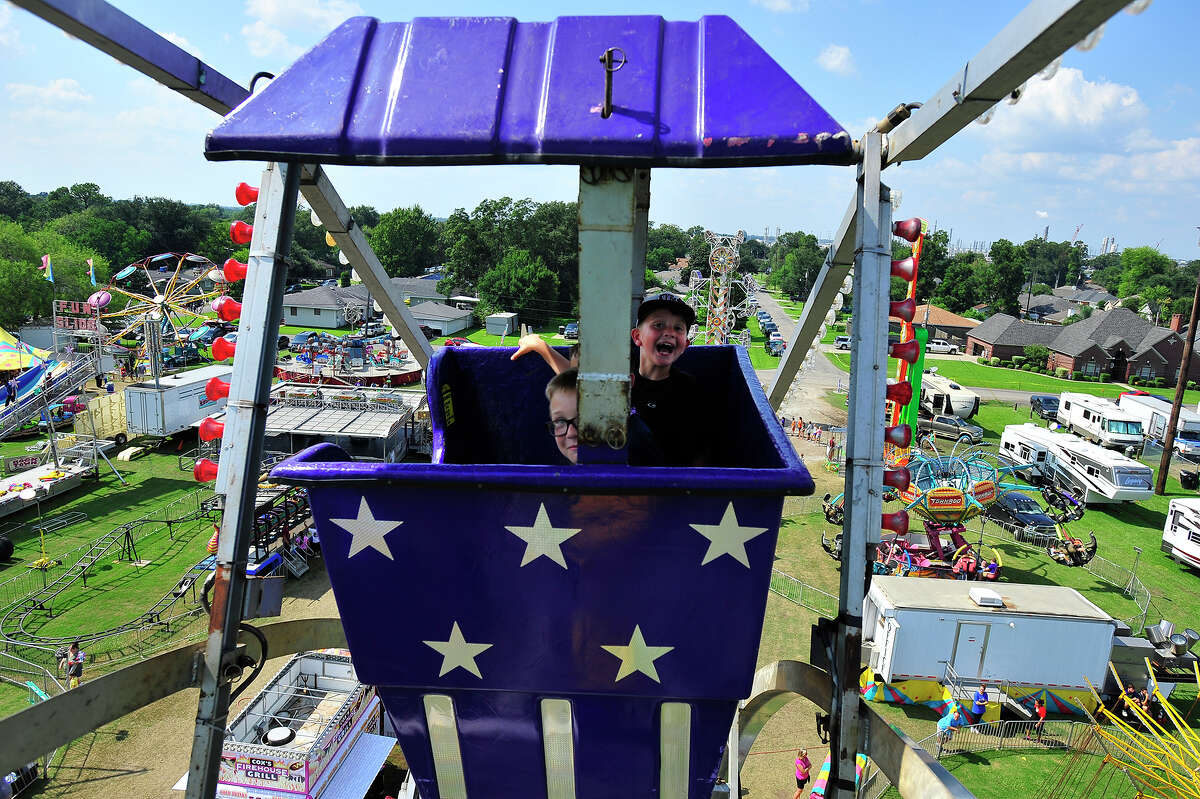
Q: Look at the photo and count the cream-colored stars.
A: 5